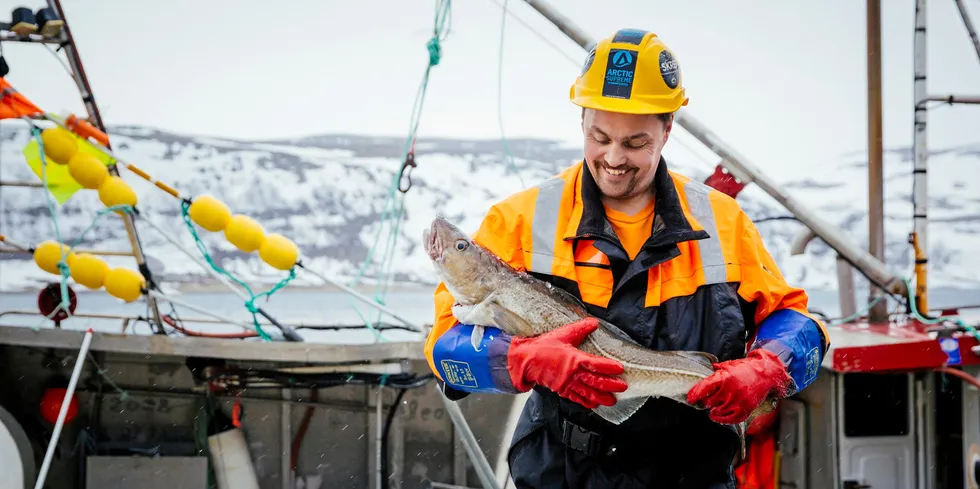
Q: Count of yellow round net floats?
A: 9